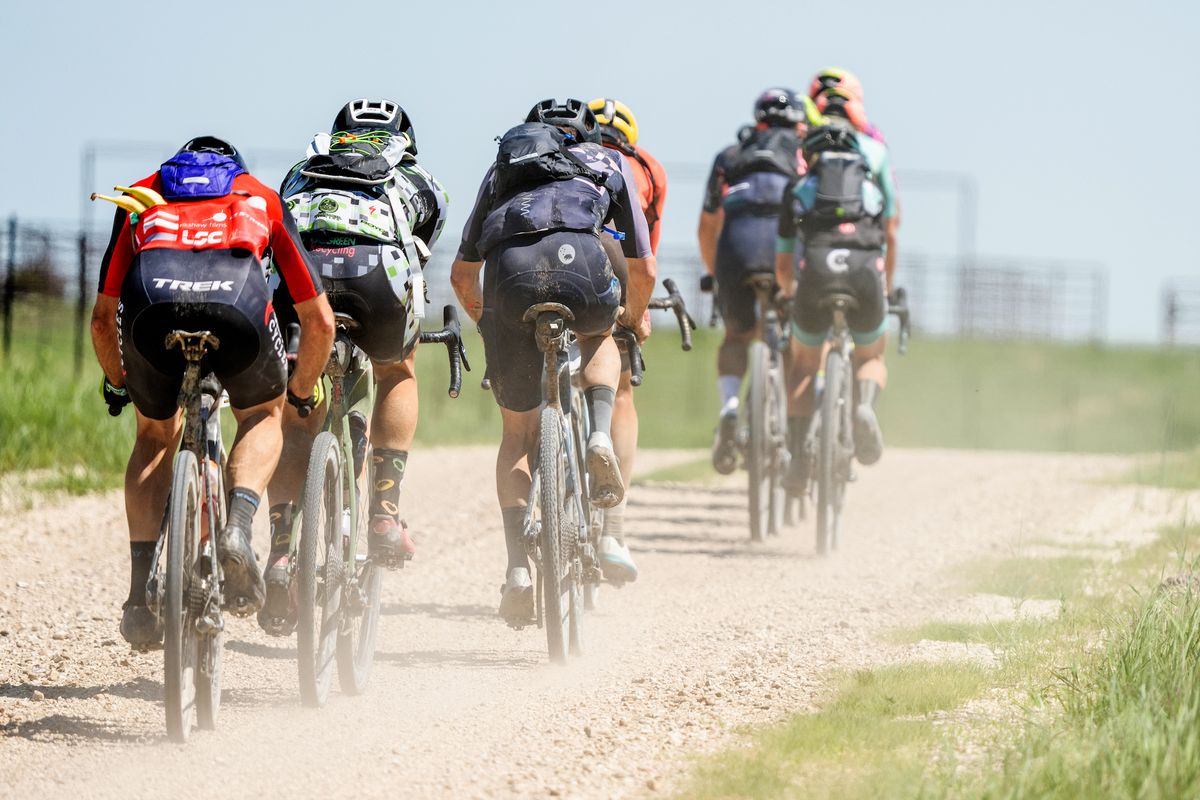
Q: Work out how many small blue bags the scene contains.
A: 1